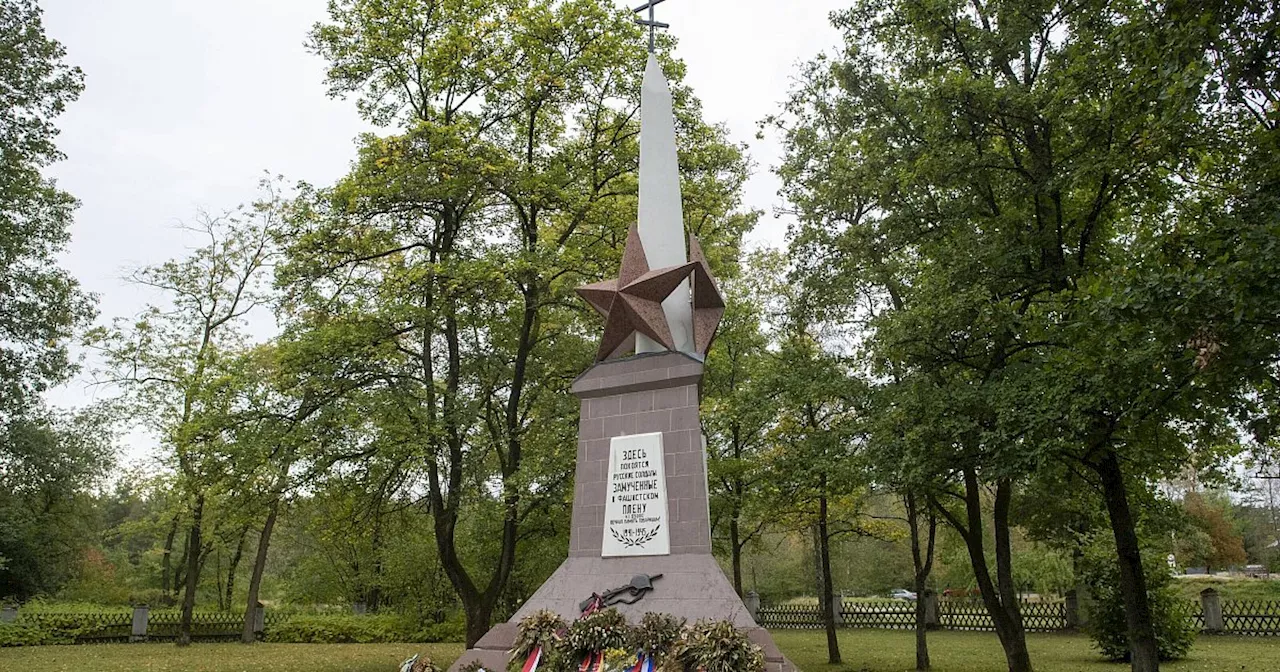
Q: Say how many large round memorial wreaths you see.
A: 4